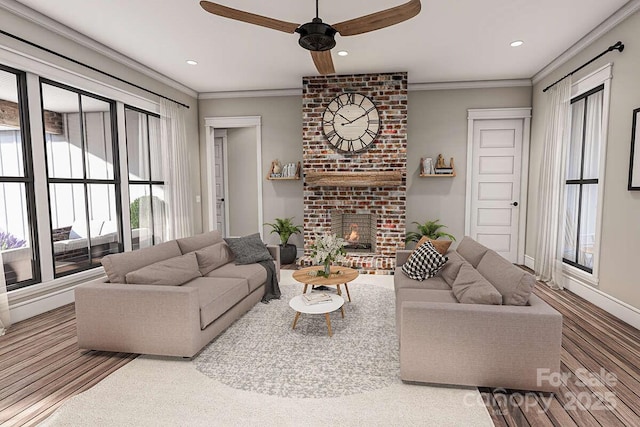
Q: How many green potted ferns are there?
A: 2